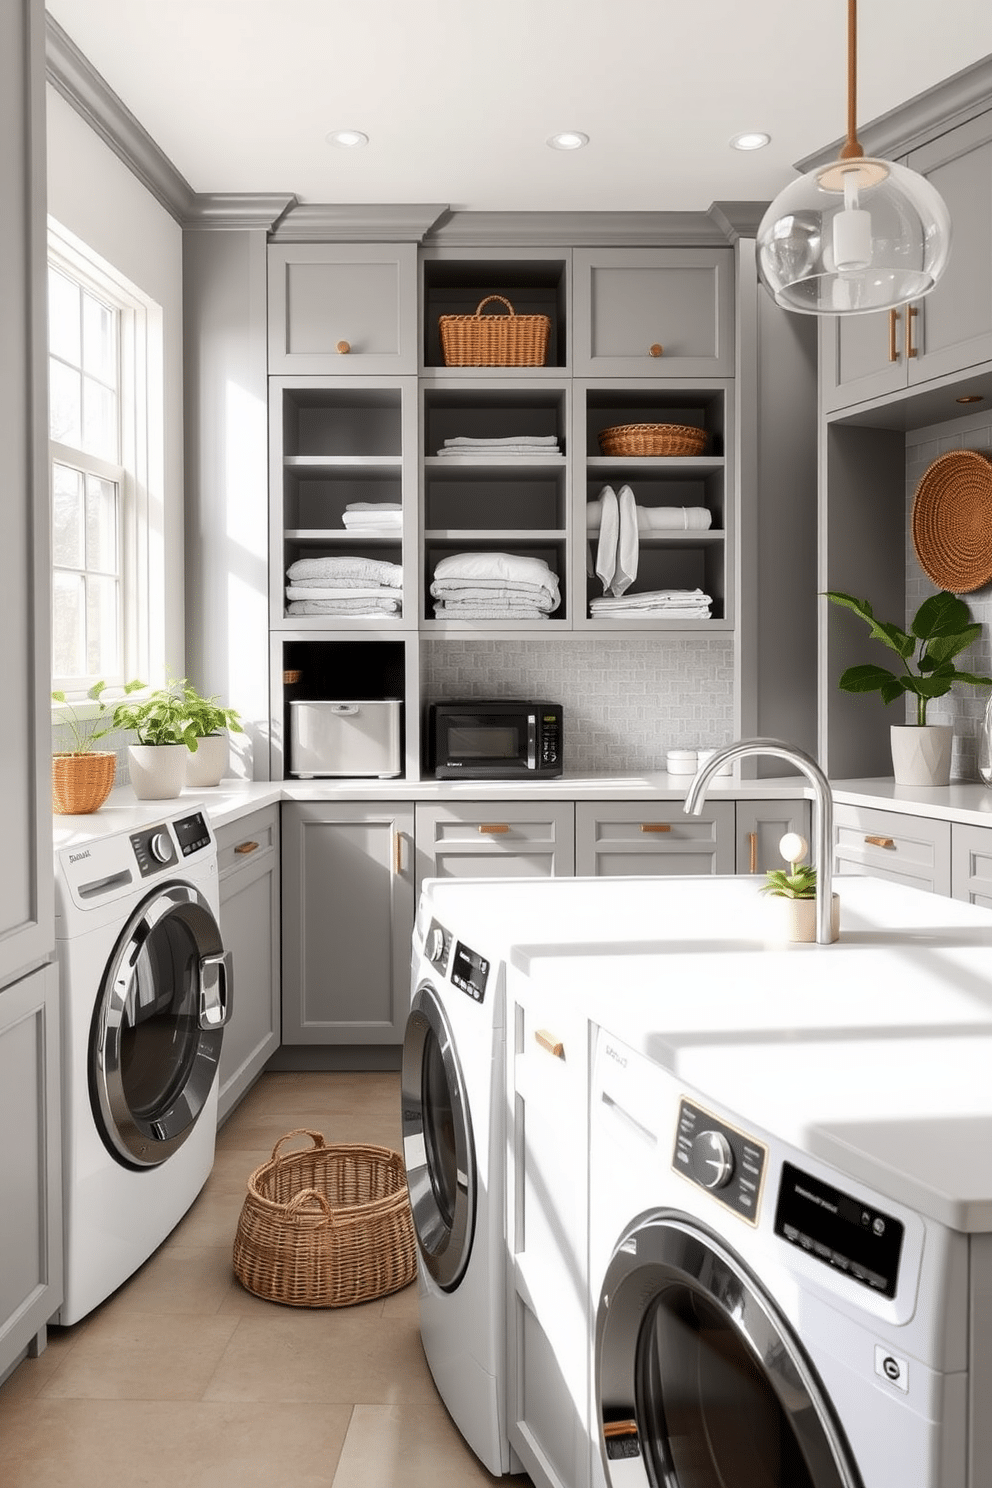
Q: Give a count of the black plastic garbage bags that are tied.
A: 0